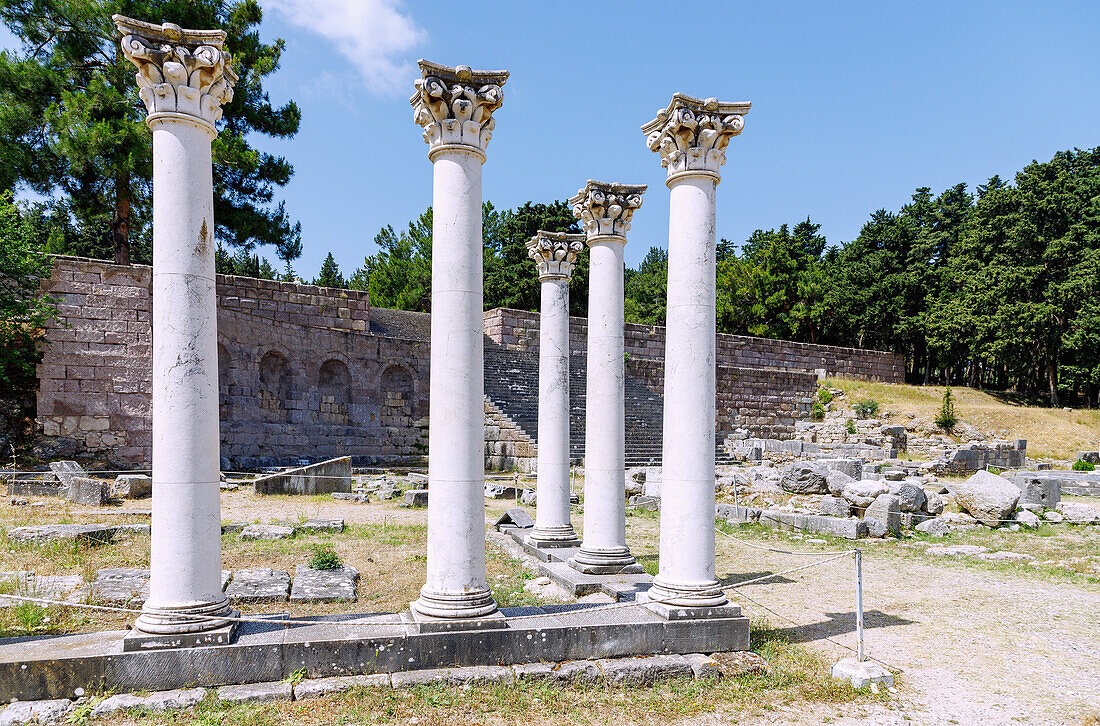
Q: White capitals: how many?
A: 5